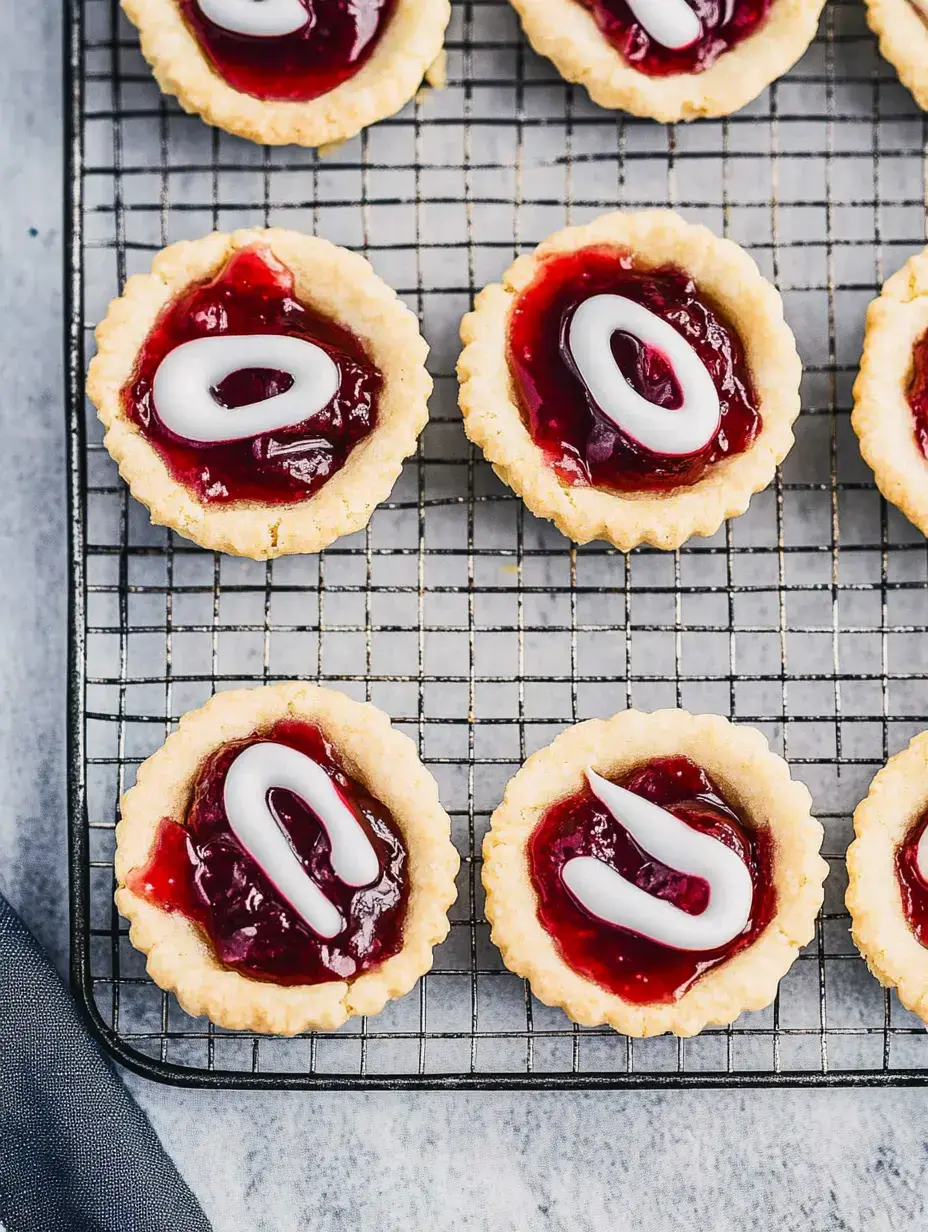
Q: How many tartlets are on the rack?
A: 9